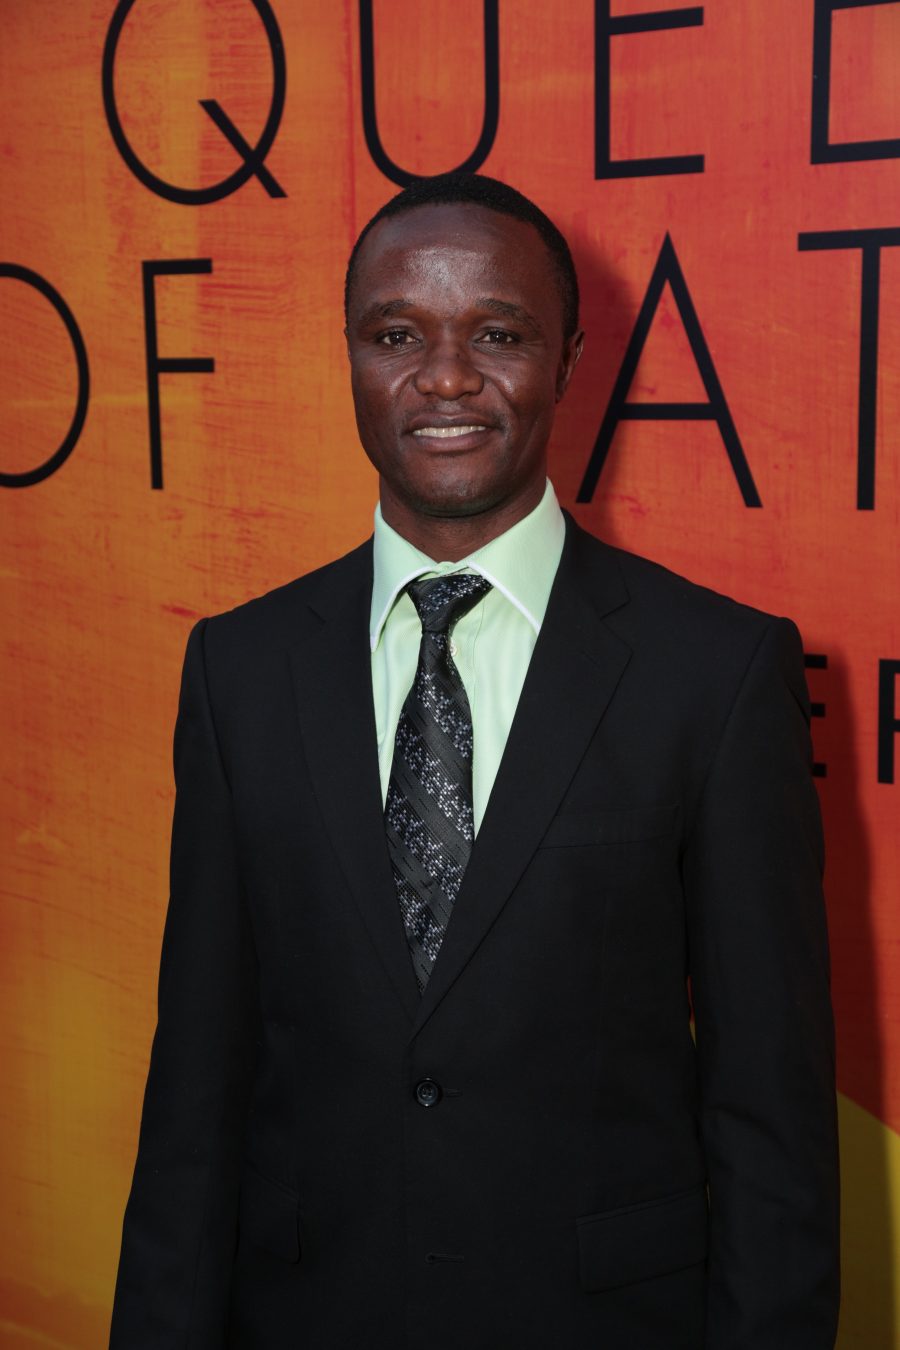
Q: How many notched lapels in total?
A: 2